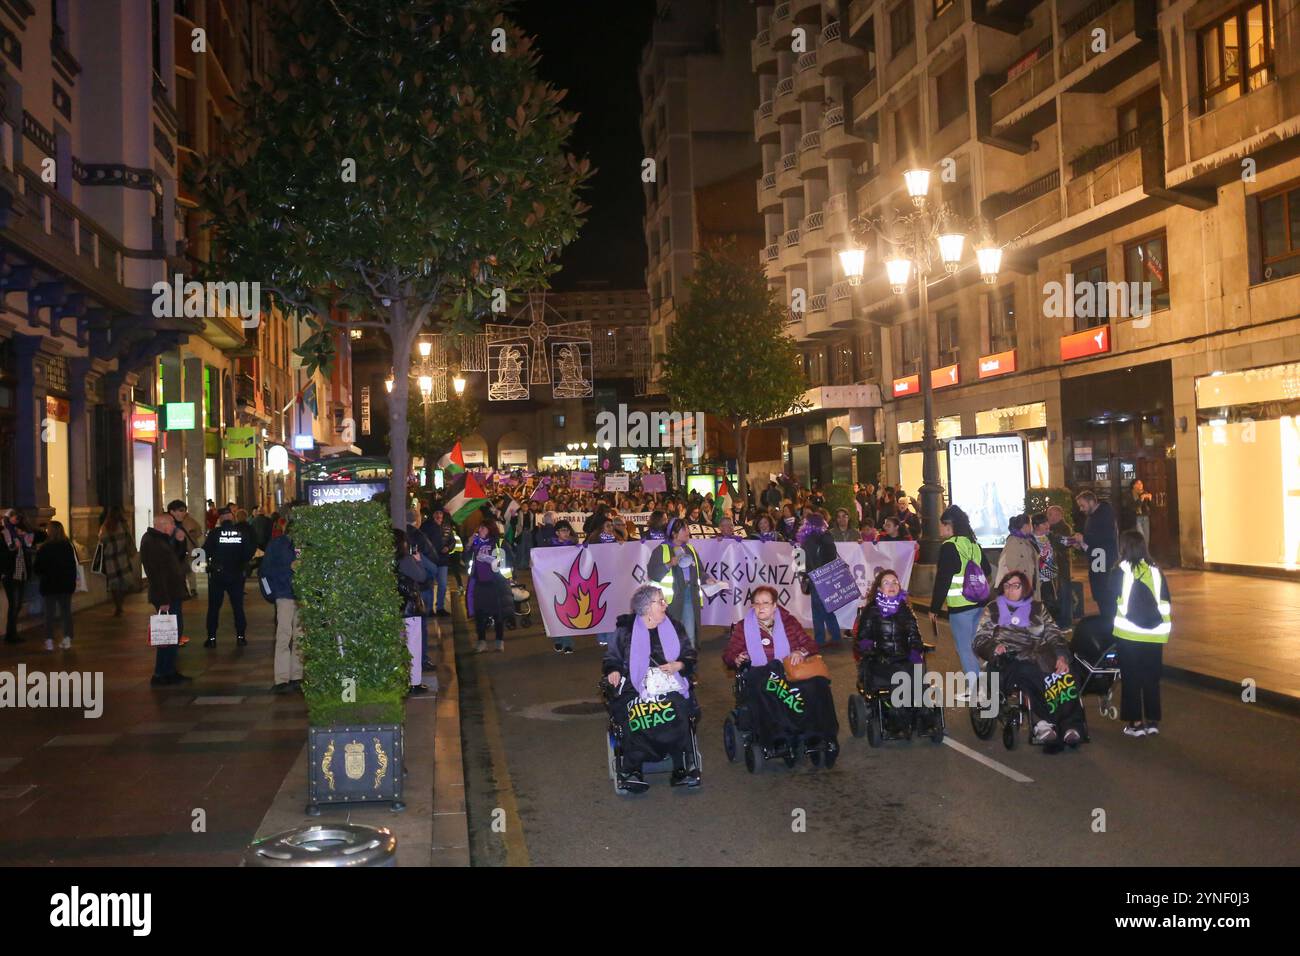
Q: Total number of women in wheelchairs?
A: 4